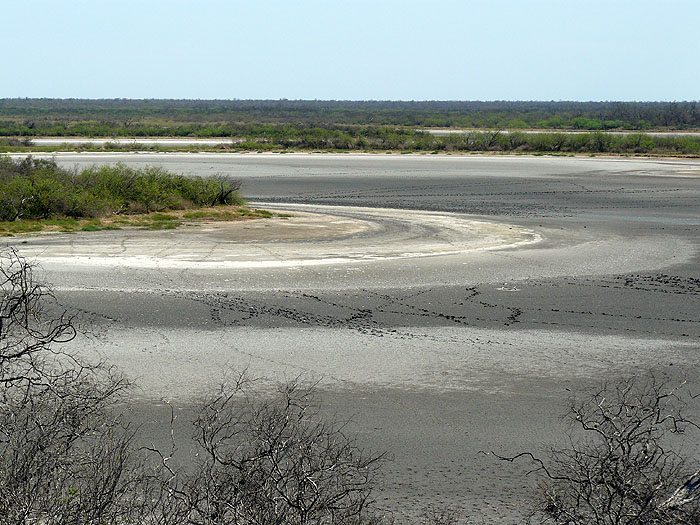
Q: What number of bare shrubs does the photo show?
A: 3